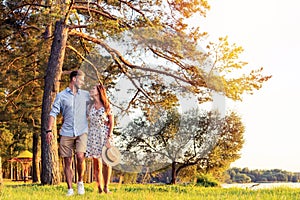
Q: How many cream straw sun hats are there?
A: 1